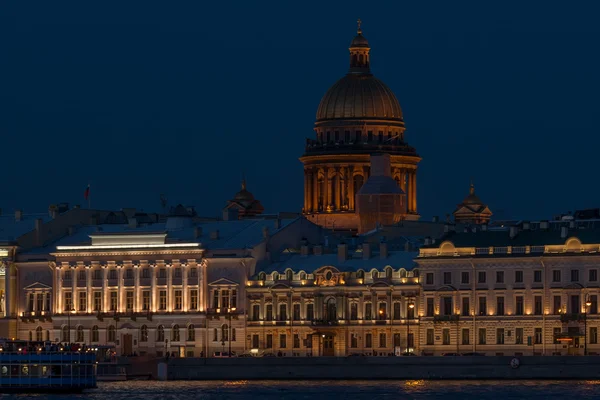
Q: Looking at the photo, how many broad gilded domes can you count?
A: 1